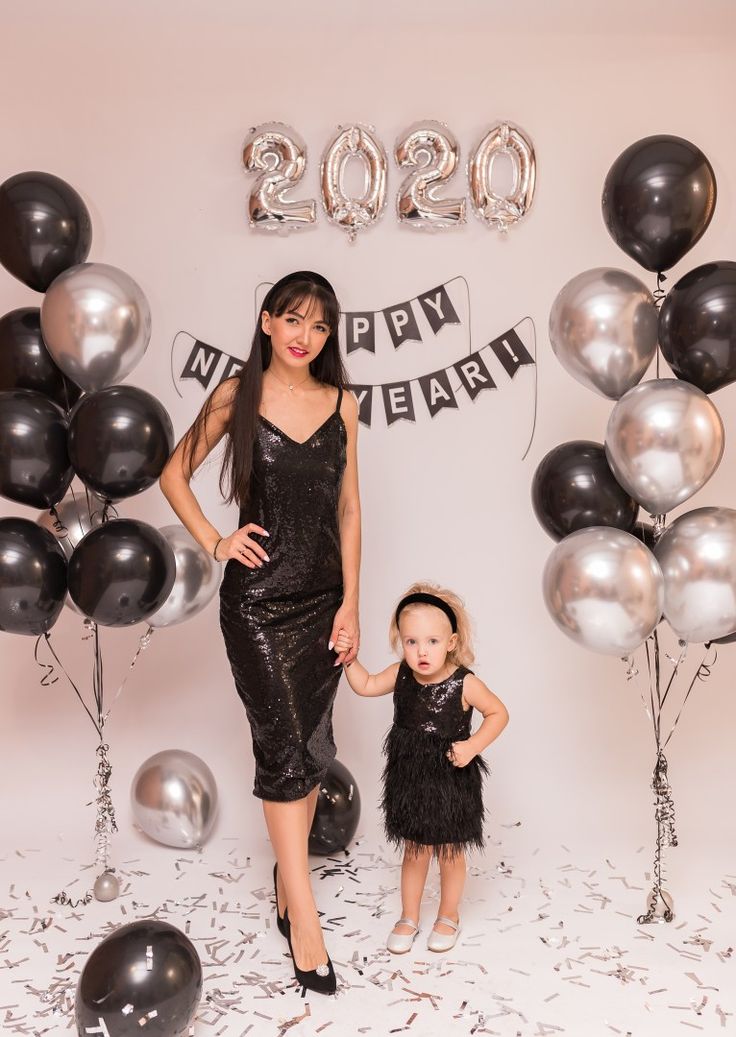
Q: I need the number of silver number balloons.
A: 4